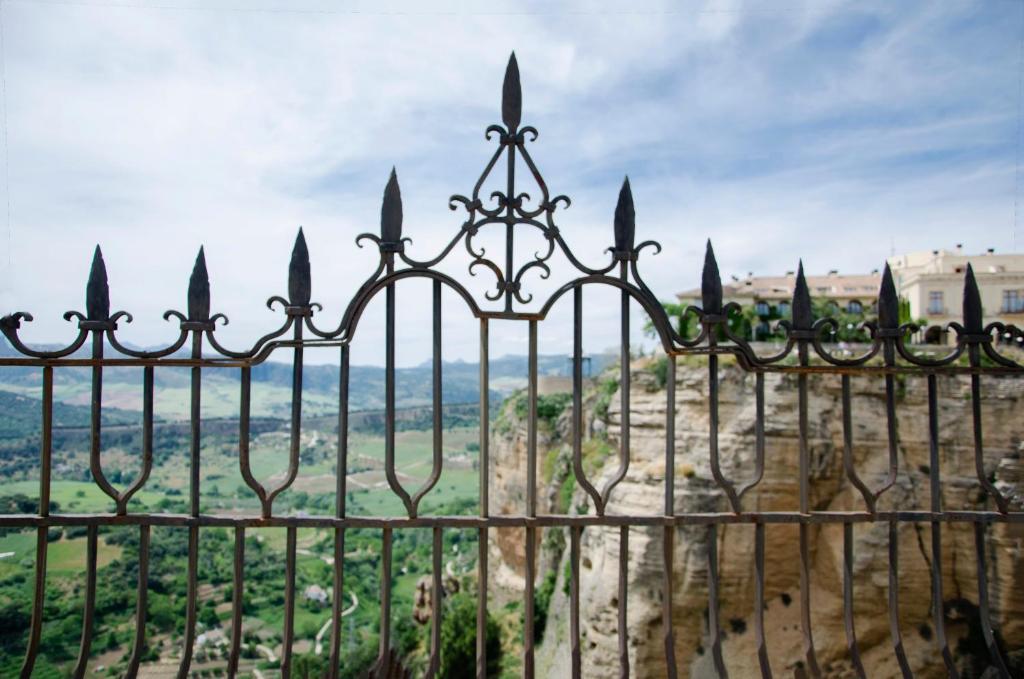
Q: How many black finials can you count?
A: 10